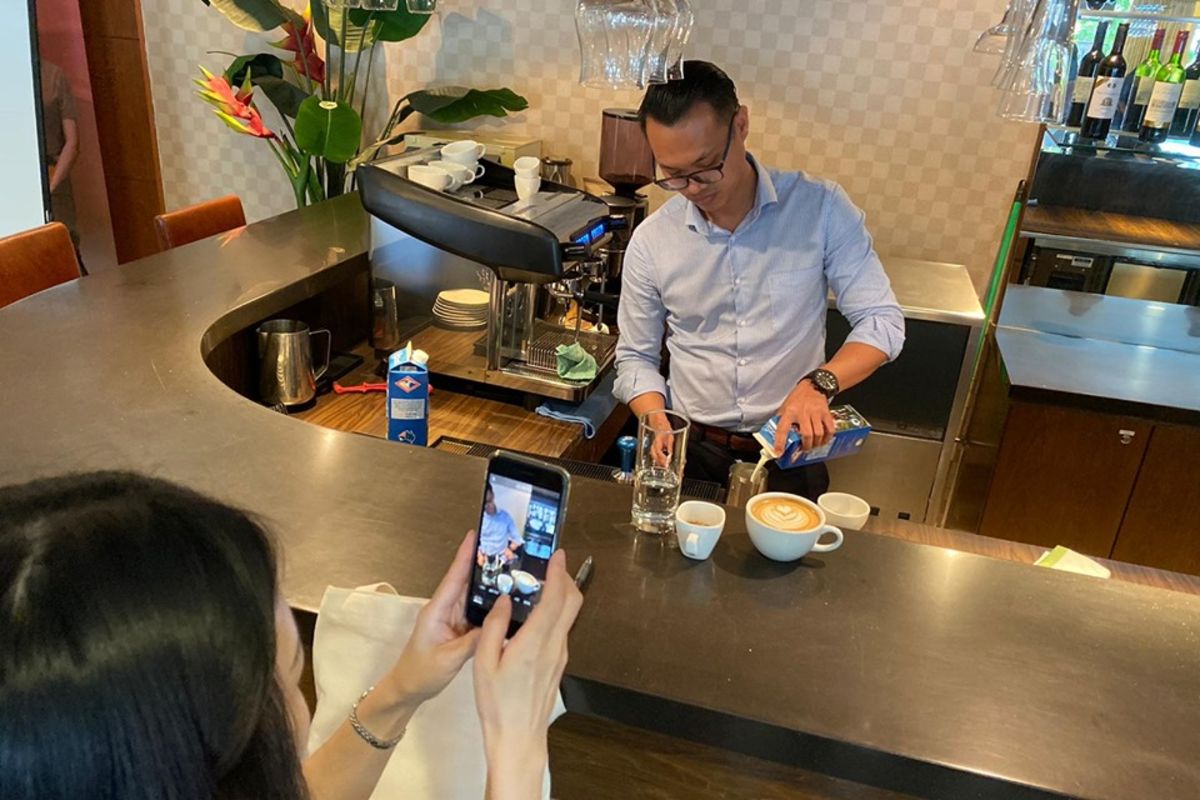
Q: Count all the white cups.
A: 9